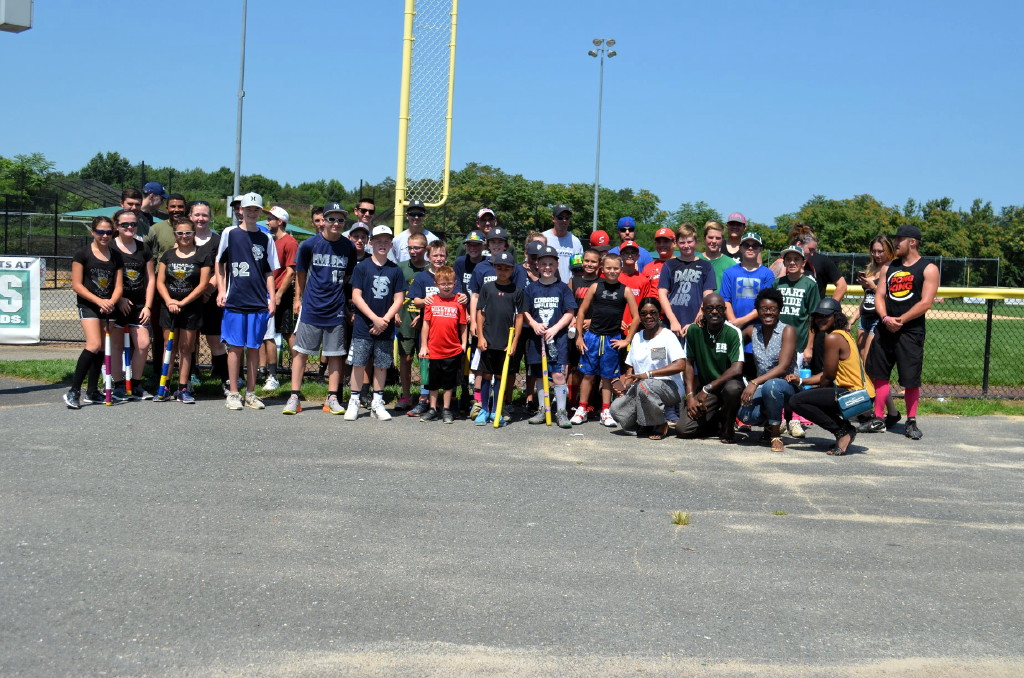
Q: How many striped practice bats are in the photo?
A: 3